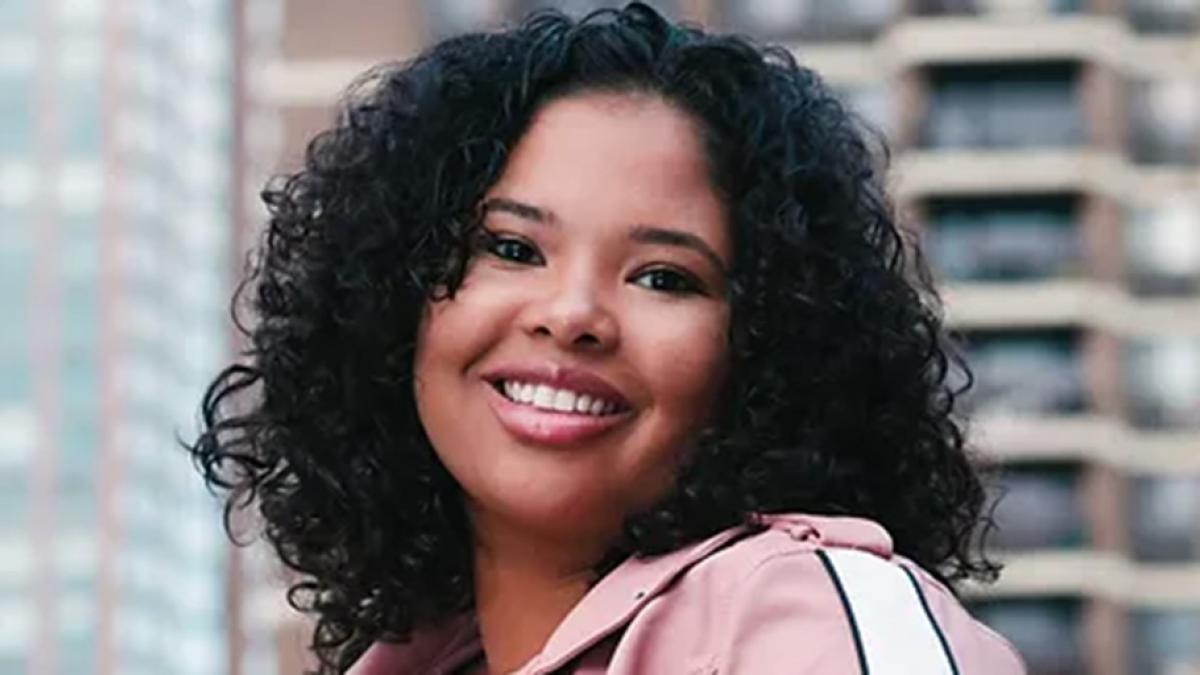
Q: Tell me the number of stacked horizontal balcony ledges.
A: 5